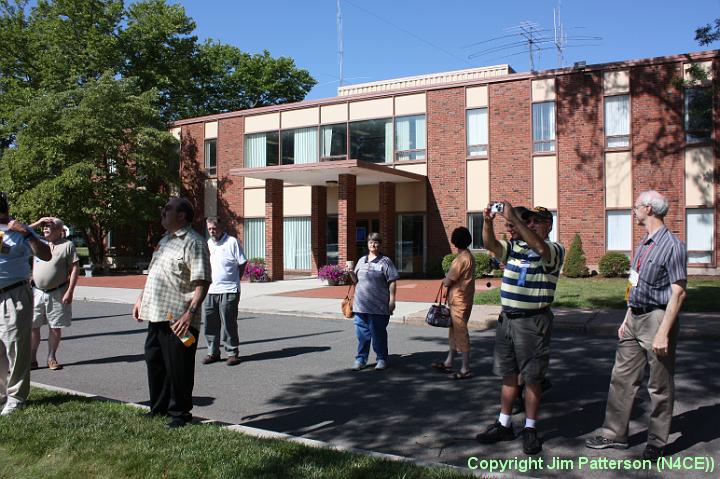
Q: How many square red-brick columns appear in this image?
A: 4